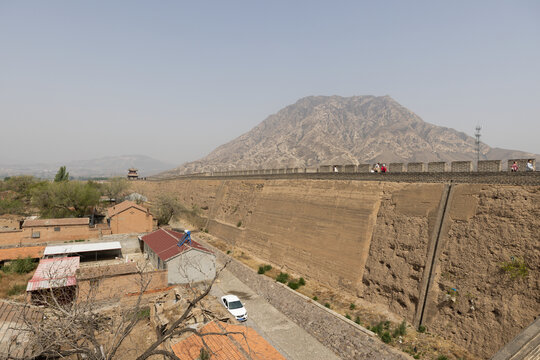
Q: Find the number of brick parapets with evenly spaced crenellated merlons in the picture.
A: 1